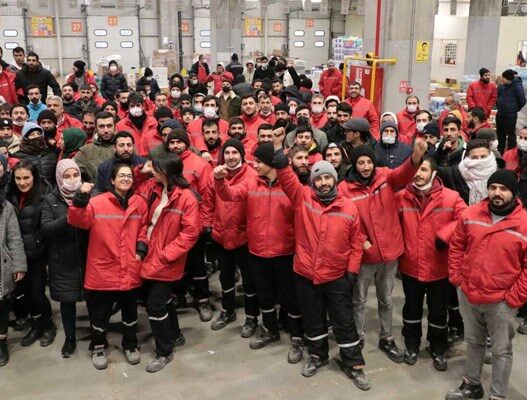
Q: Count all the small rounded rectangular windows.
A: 12